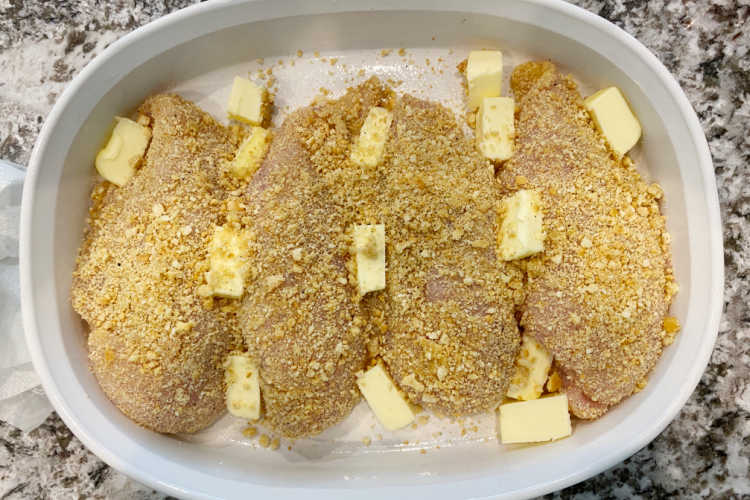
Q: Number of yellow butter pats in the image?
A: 14